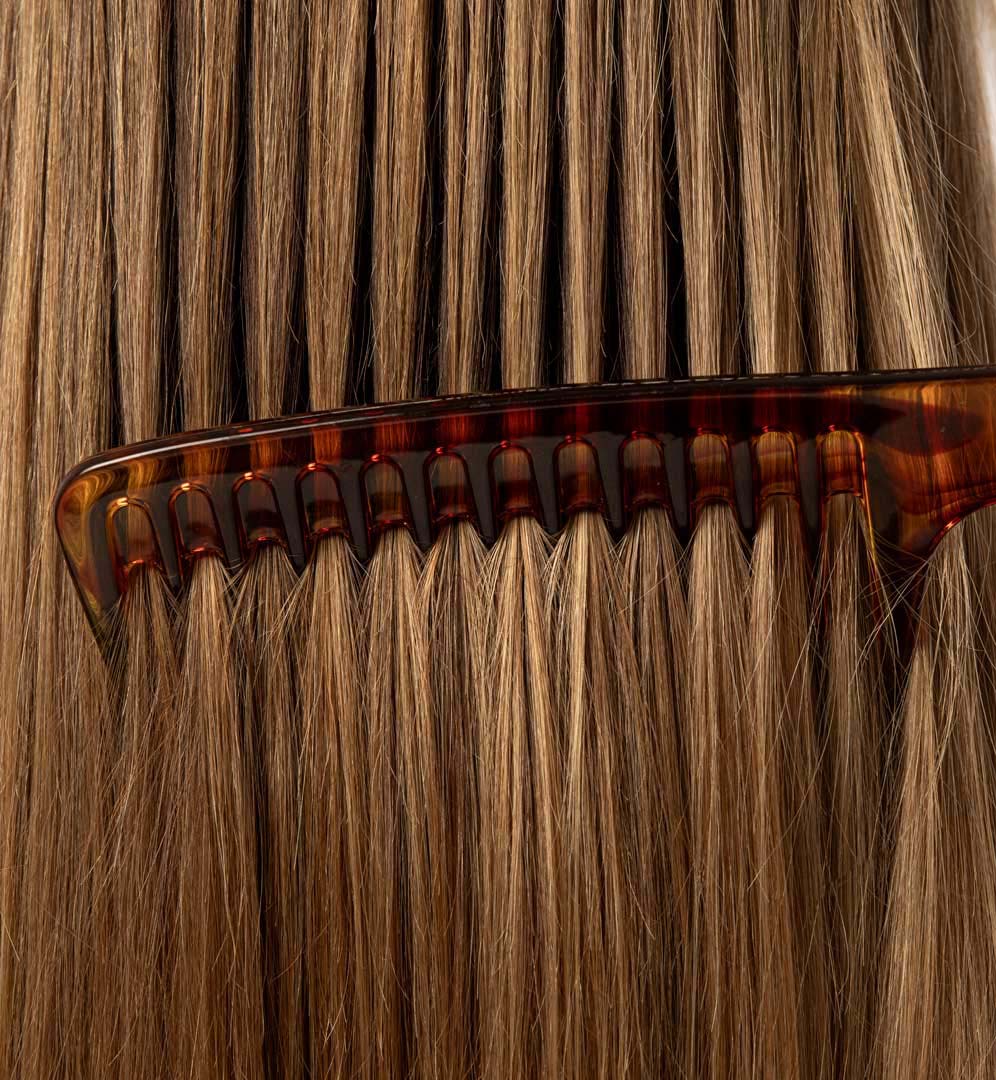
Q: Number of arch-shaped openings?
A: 12